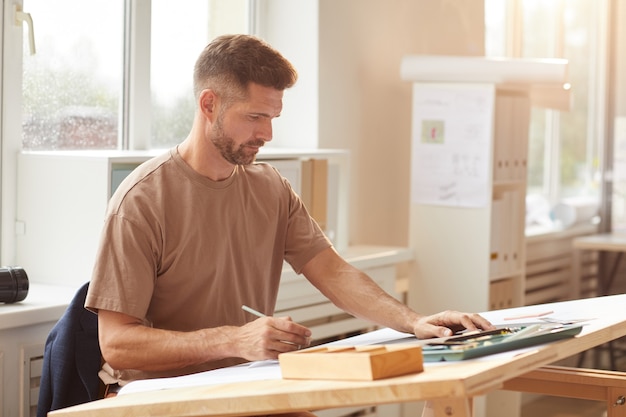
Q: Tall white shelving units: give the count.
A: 1